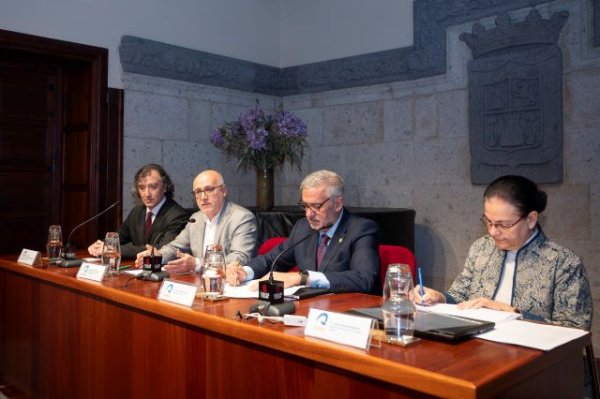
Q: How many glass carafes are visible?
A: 4